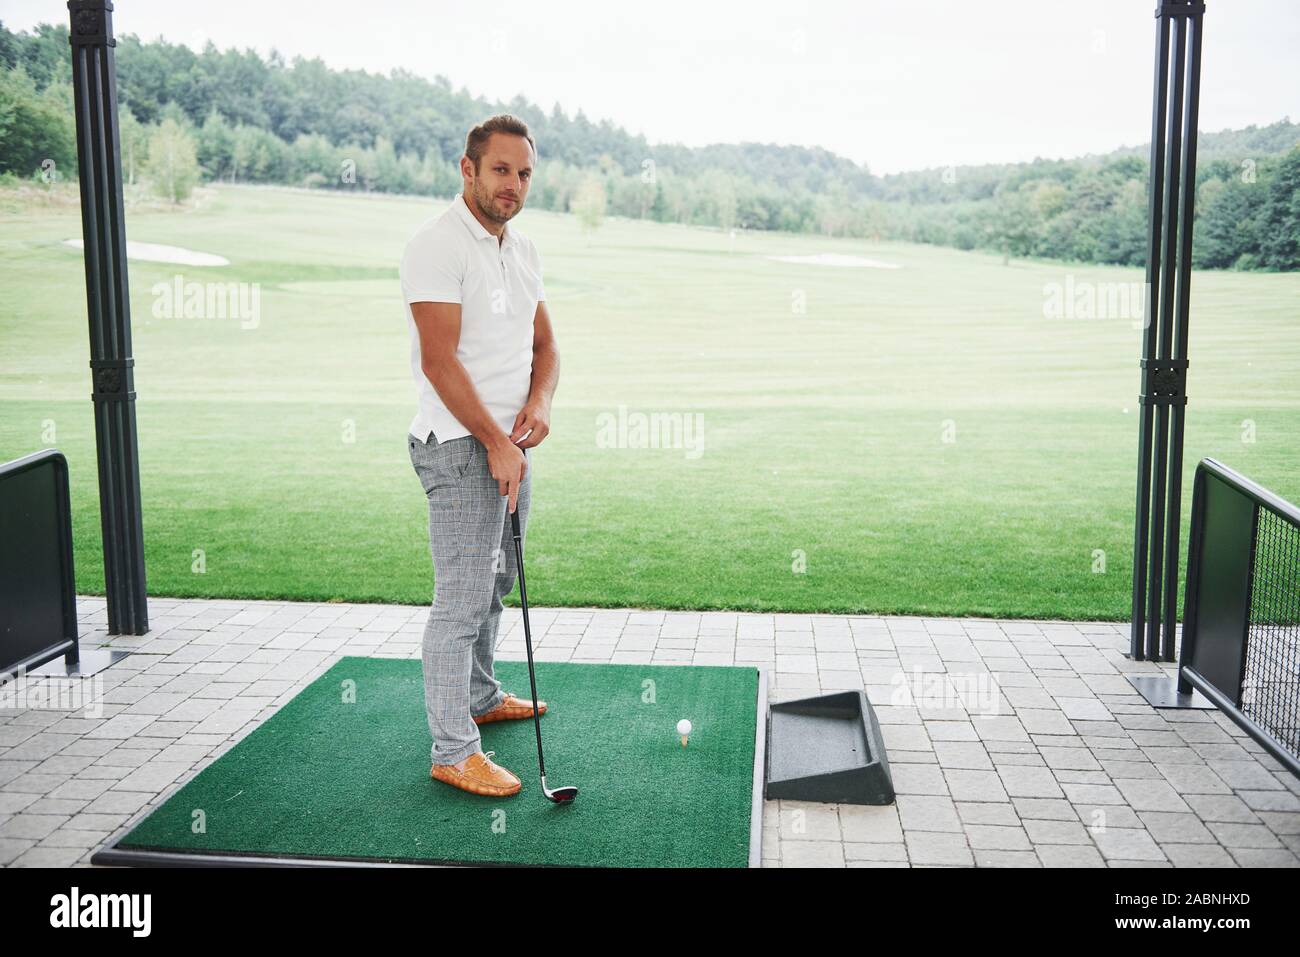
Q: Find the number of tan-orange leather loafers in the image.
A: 2